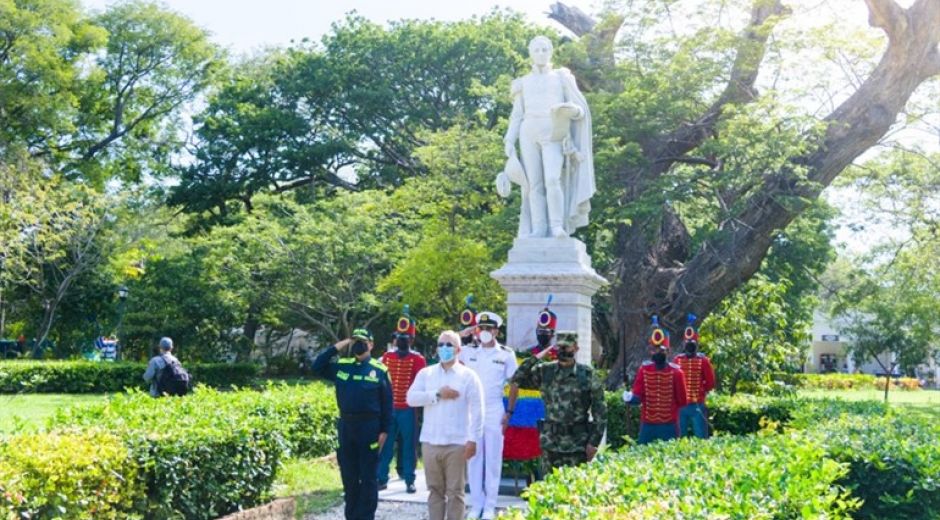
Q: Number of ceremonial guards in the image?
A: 5